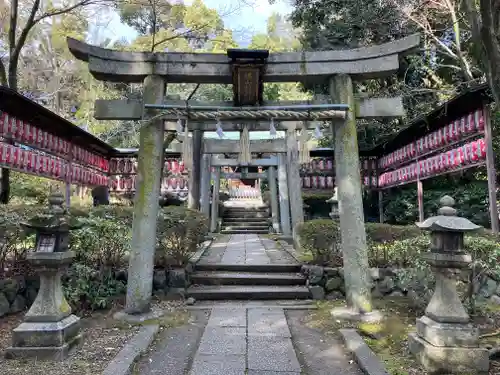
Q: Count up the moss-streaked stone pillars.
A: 2